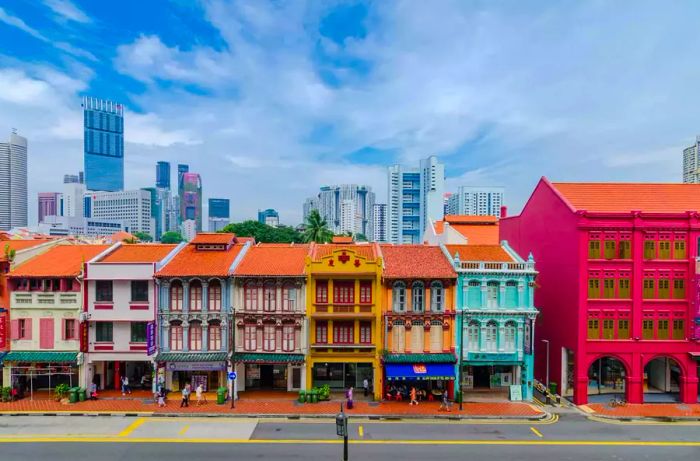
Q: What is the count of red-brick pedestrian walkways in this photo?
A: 2